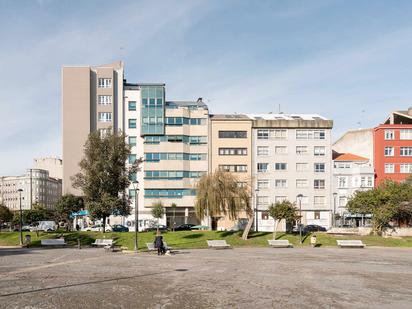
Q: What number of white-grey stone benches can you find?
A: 6